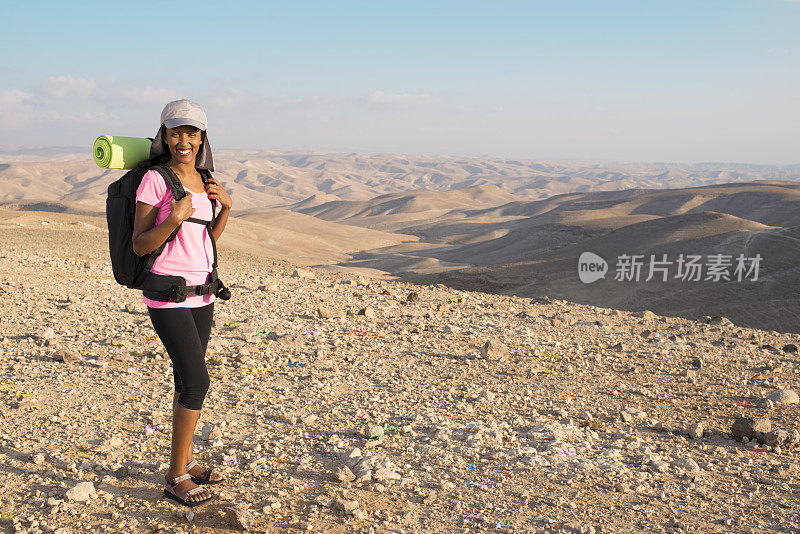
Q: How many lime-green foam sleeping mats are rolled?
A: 1